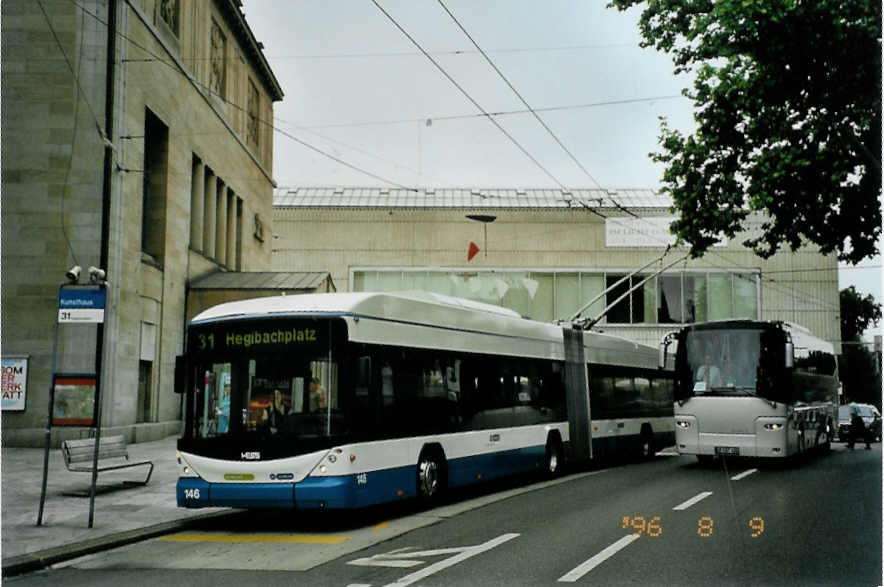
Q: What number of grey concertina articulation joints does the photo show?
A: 1